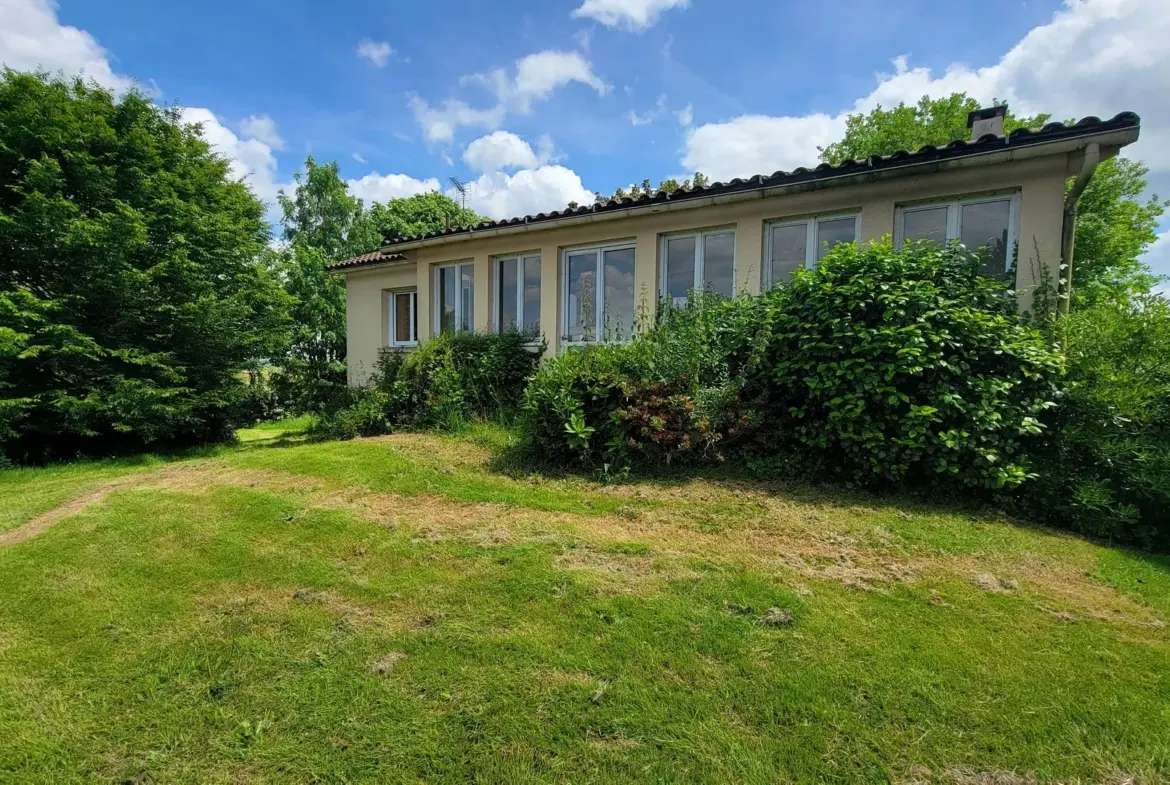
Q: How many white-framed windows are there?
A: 7